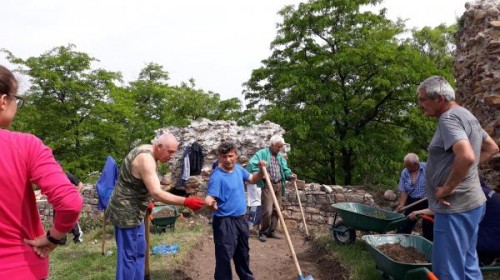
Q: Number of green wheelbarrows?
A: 3